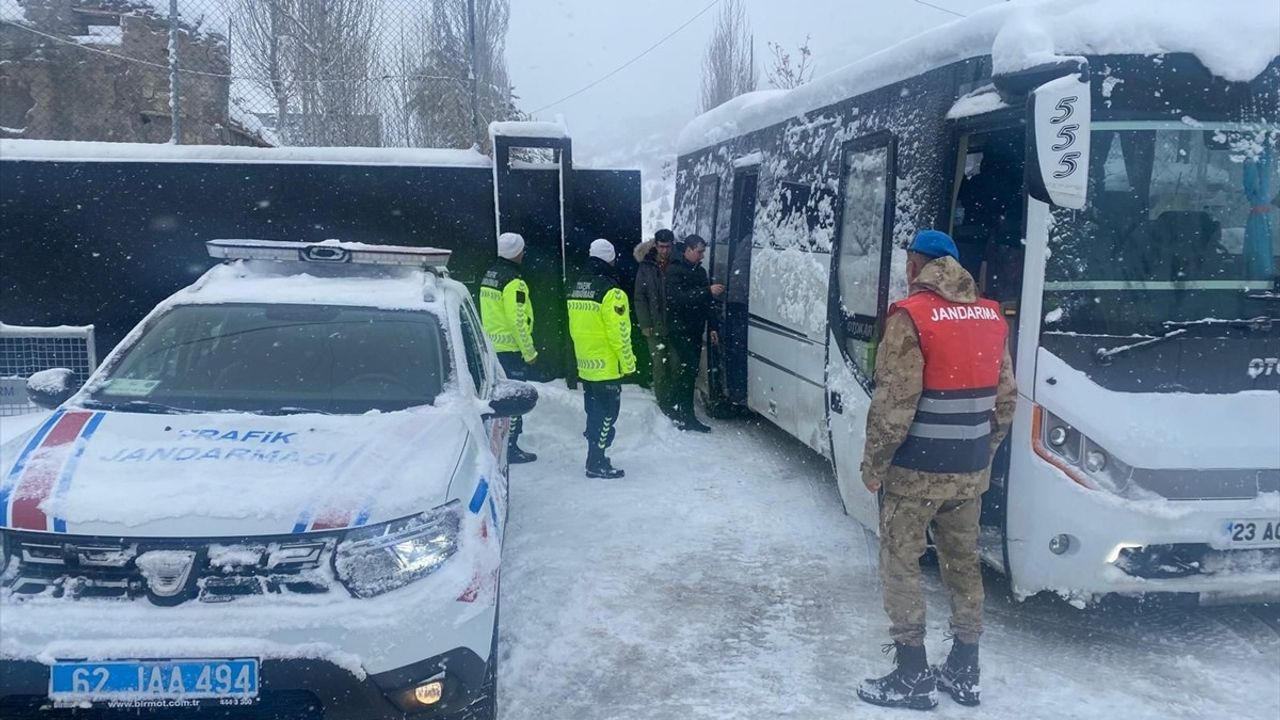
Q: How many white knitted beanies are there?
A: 2